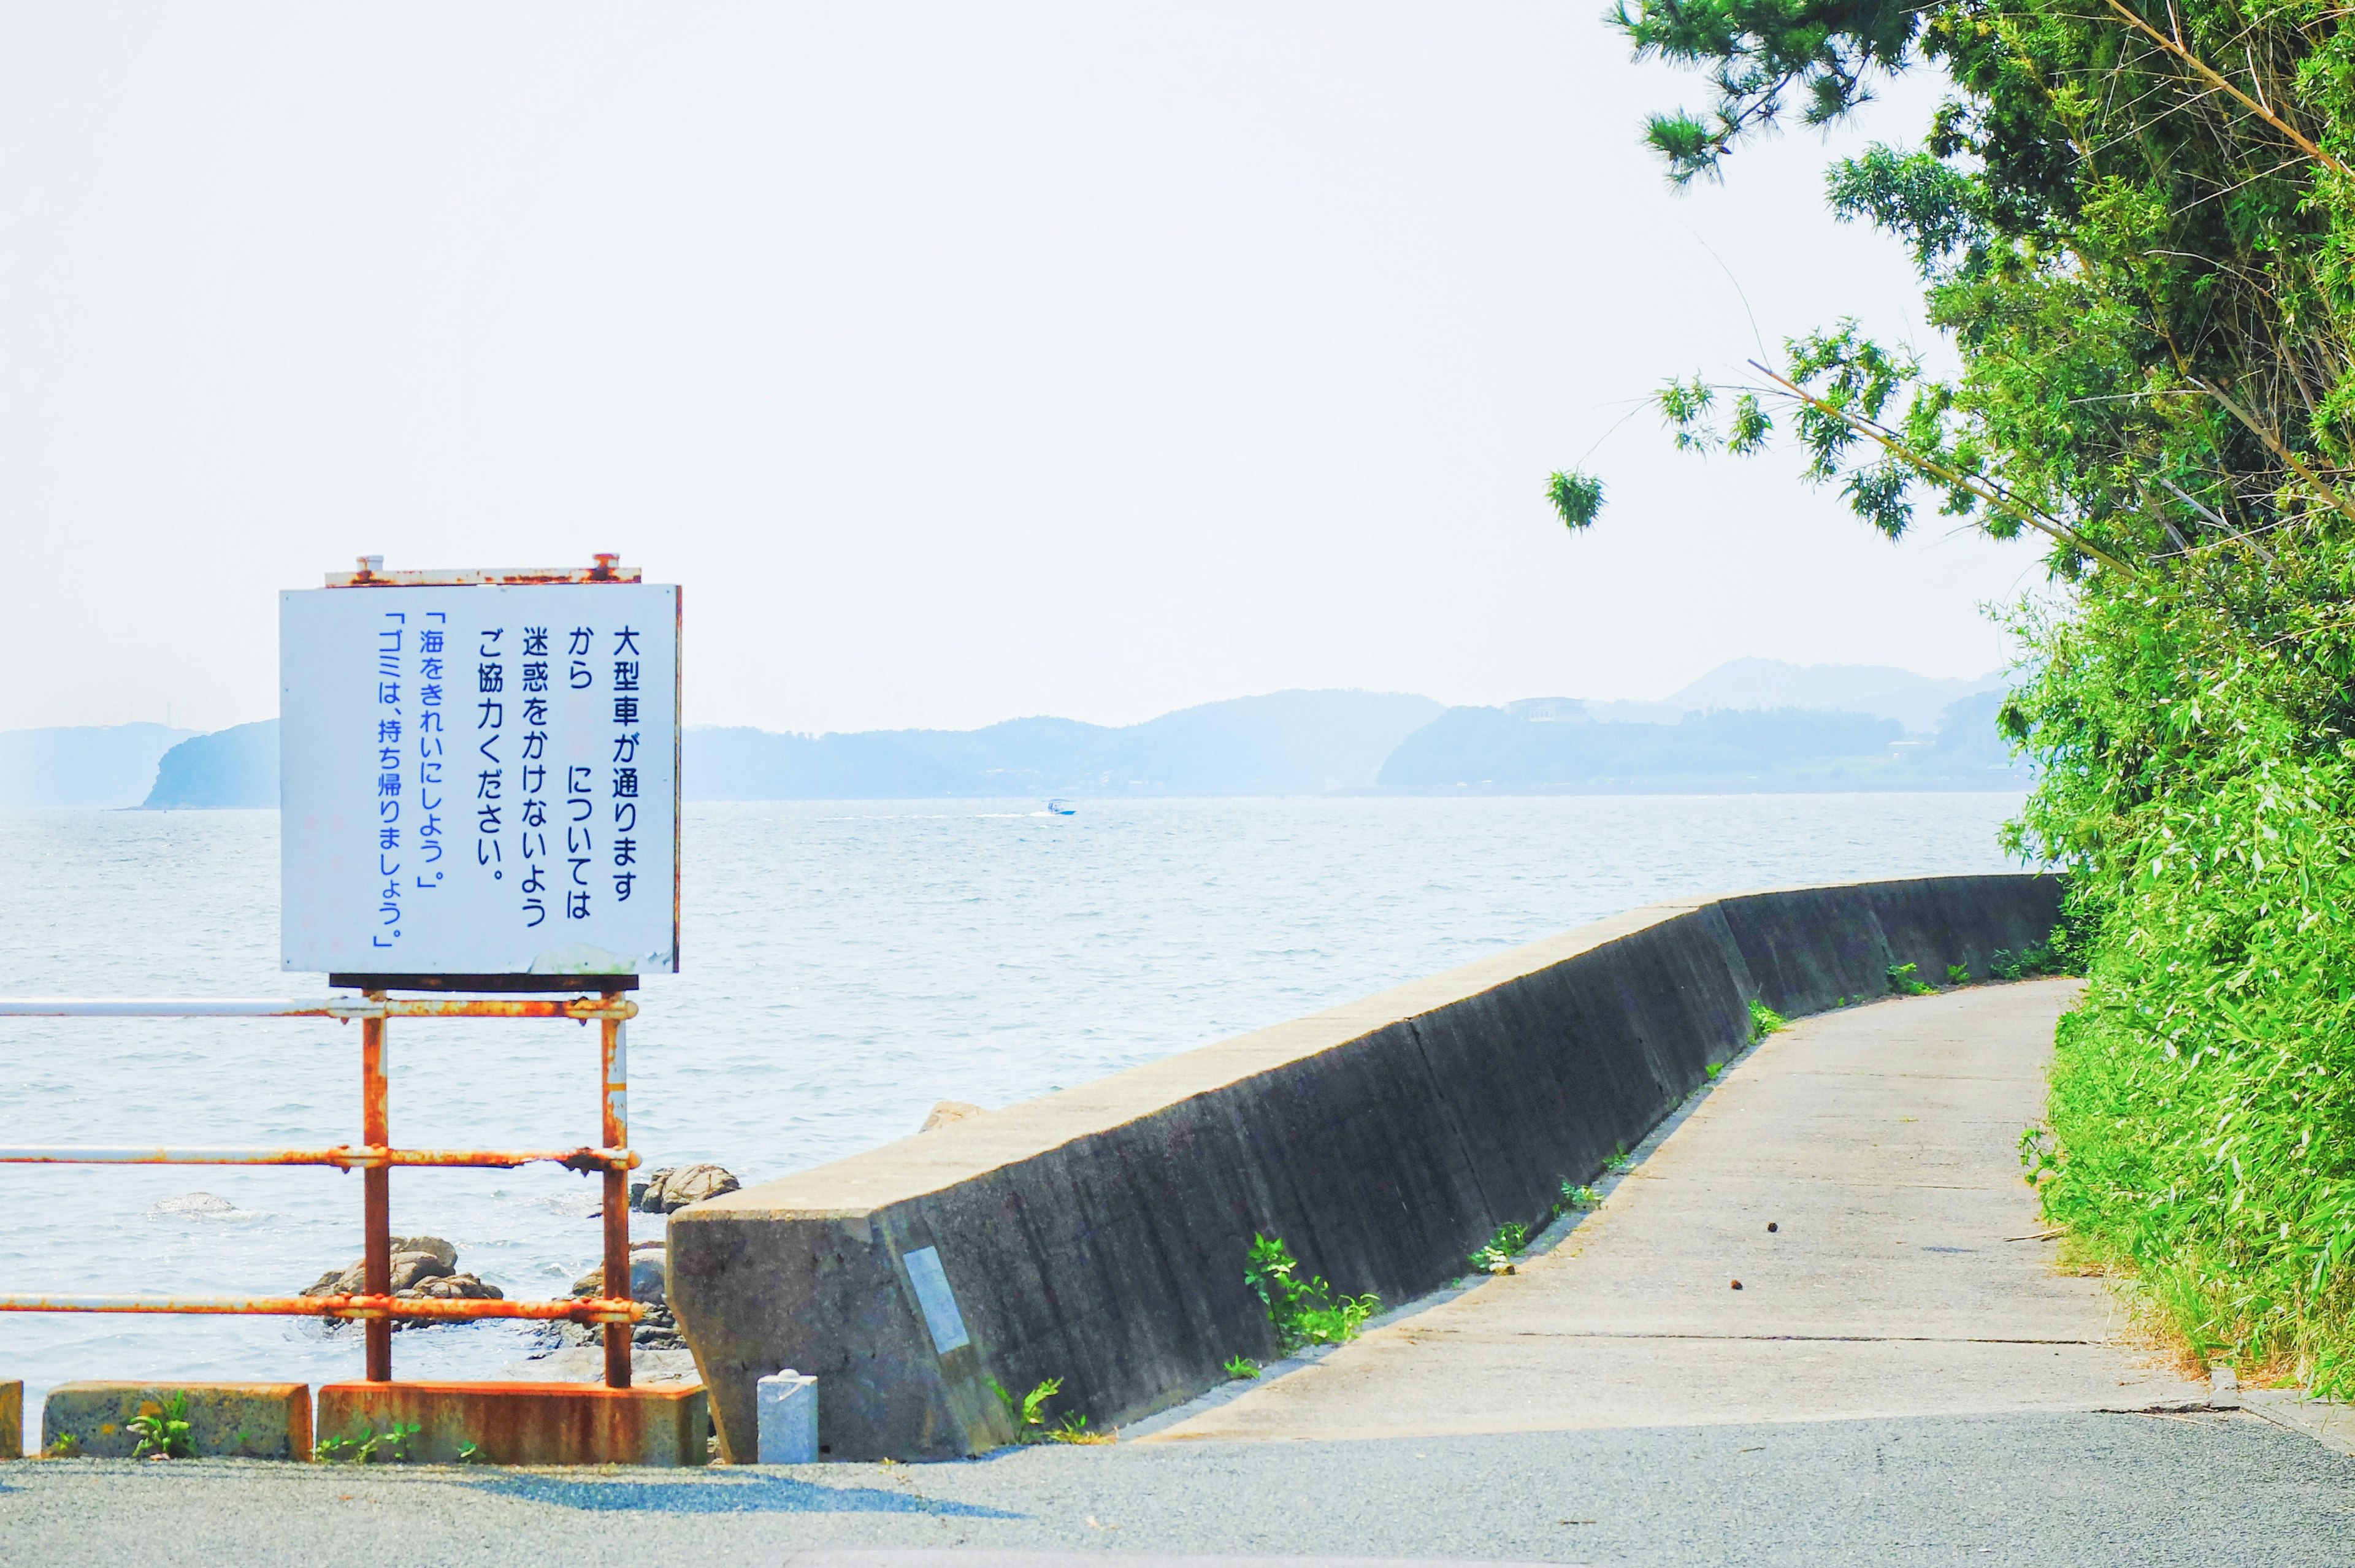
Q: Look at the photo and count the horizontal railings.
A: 3